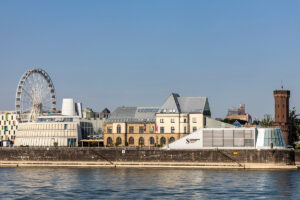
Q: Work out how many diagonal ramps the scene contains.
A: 2